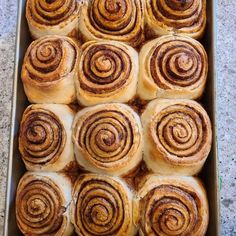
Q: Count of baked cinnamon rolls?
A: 12